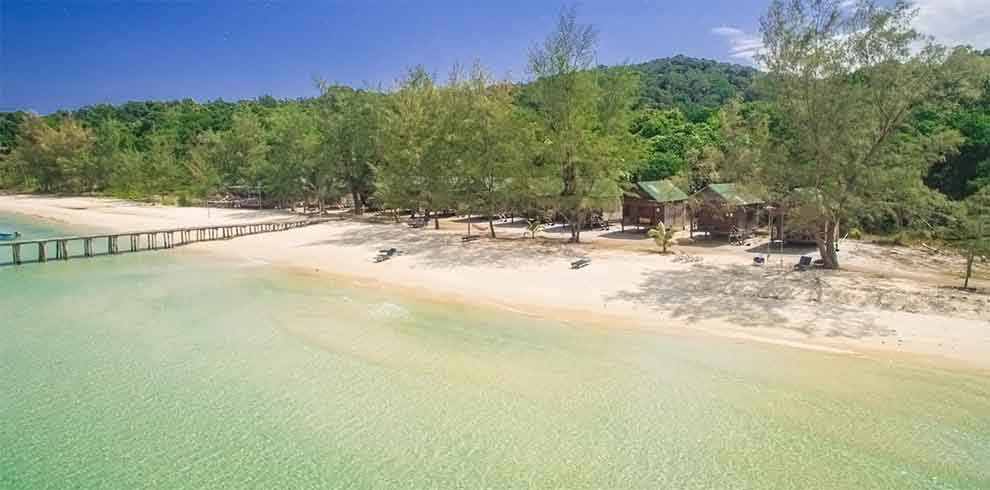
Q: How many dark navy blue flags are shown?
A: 0